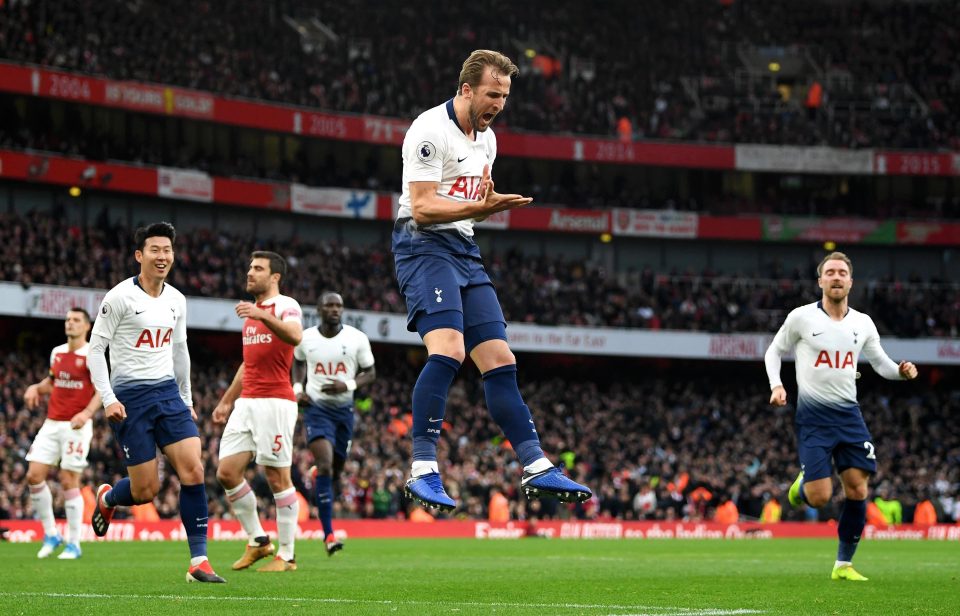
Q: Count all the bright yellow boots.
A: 2